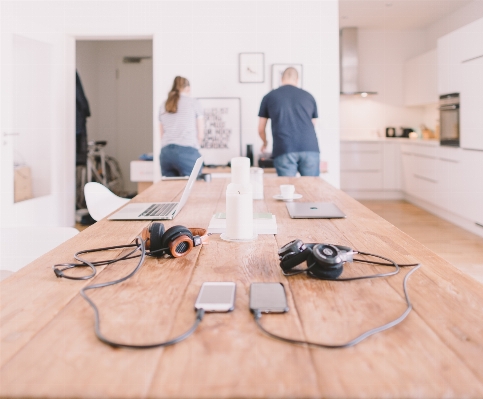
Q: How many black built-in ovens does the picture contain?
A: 1